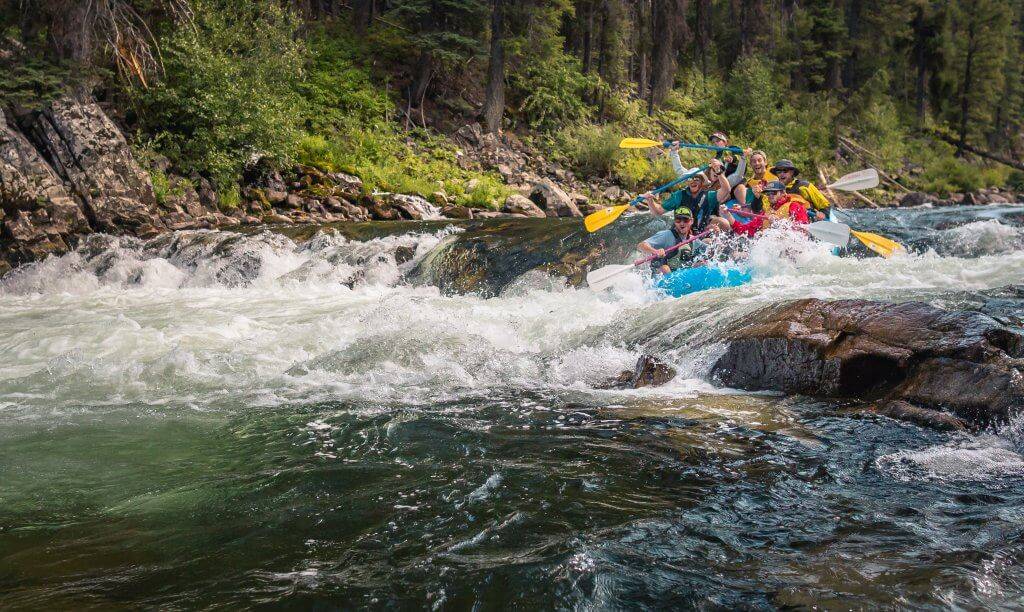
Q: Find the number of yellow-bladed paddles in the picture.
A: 3